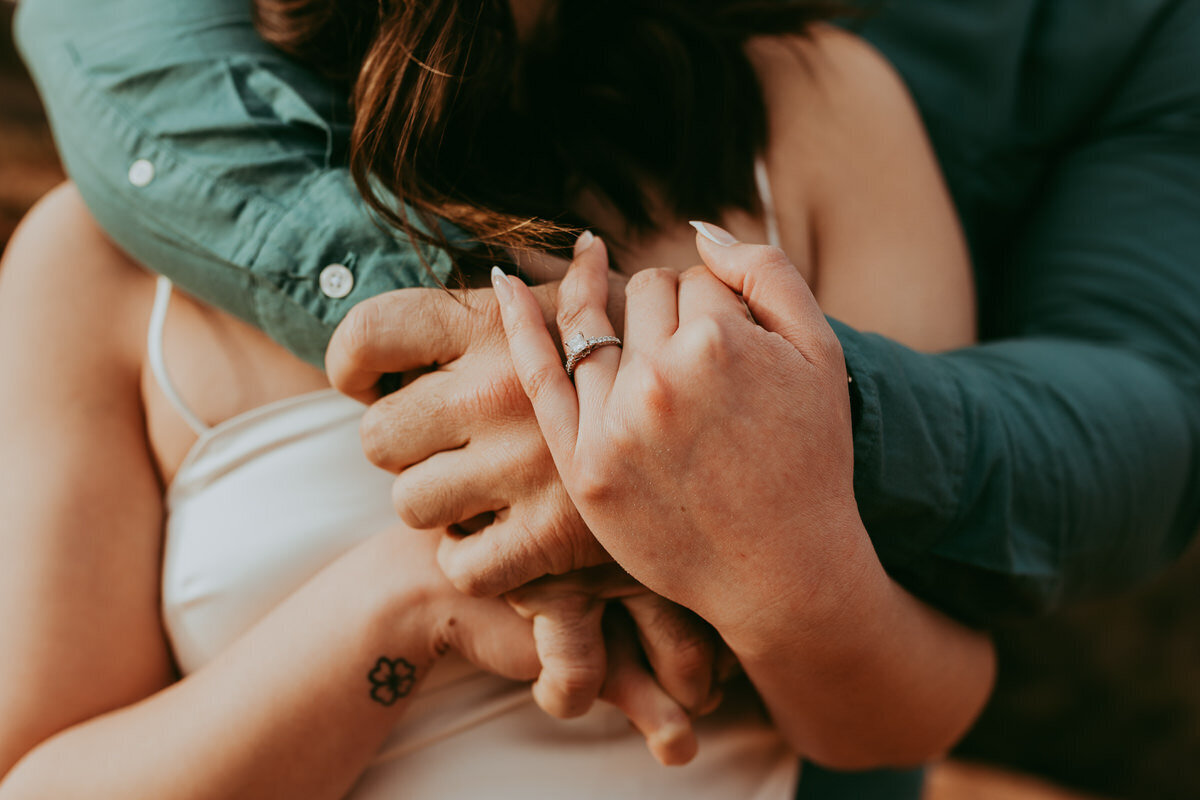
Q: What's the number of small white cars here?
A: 0